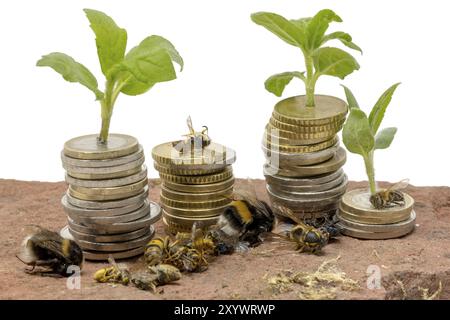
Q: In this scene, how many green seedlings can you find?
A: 3